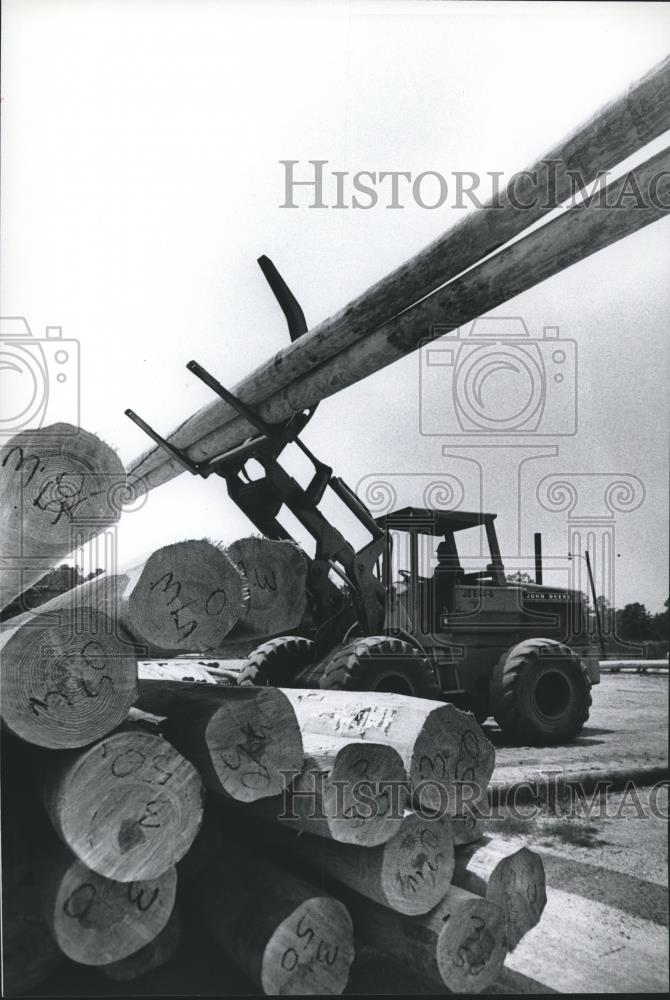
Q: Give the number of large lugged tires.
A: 3